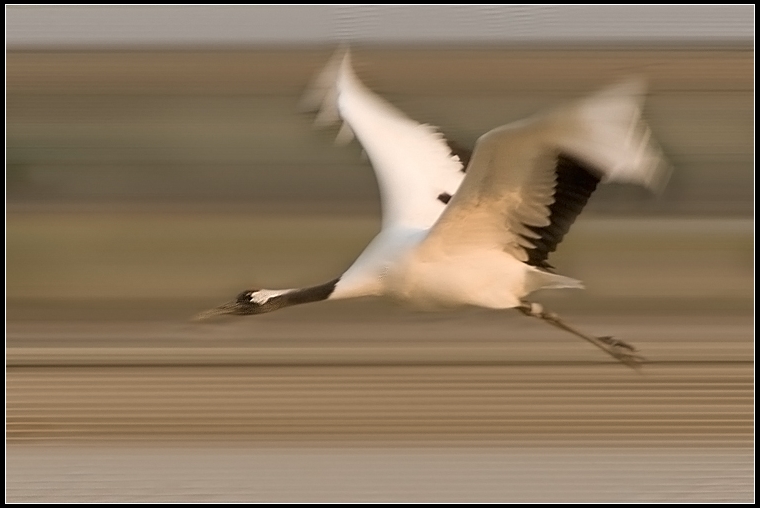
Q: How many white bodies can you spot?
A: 1